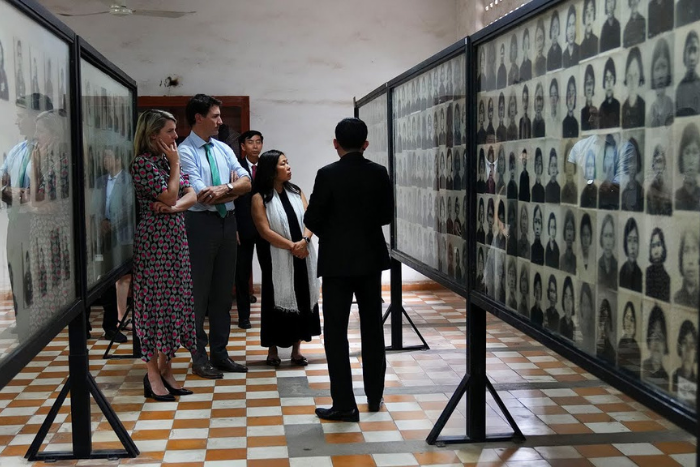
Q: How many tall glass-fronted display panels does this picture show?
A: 5